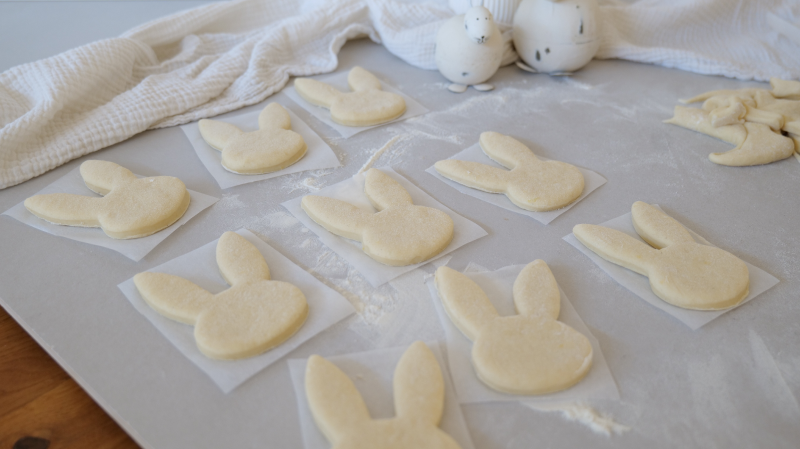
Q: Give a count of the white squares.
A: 9